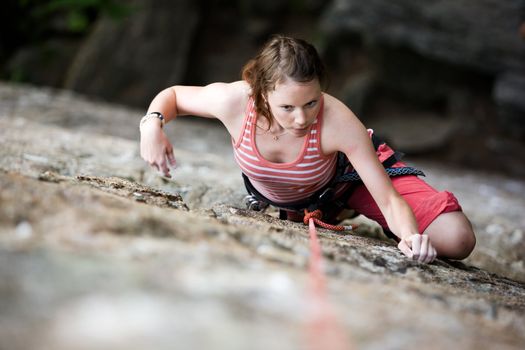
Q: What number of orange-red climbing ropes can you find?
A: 1